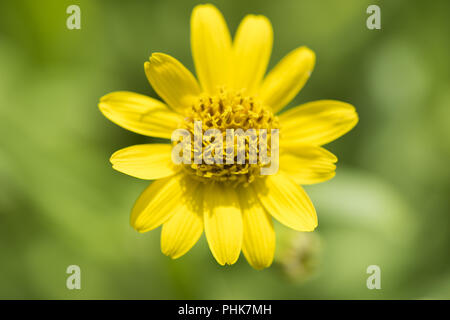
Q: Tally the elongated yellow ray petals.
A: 13